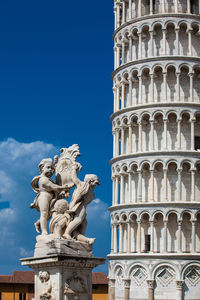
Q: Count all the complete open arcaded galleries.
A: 5